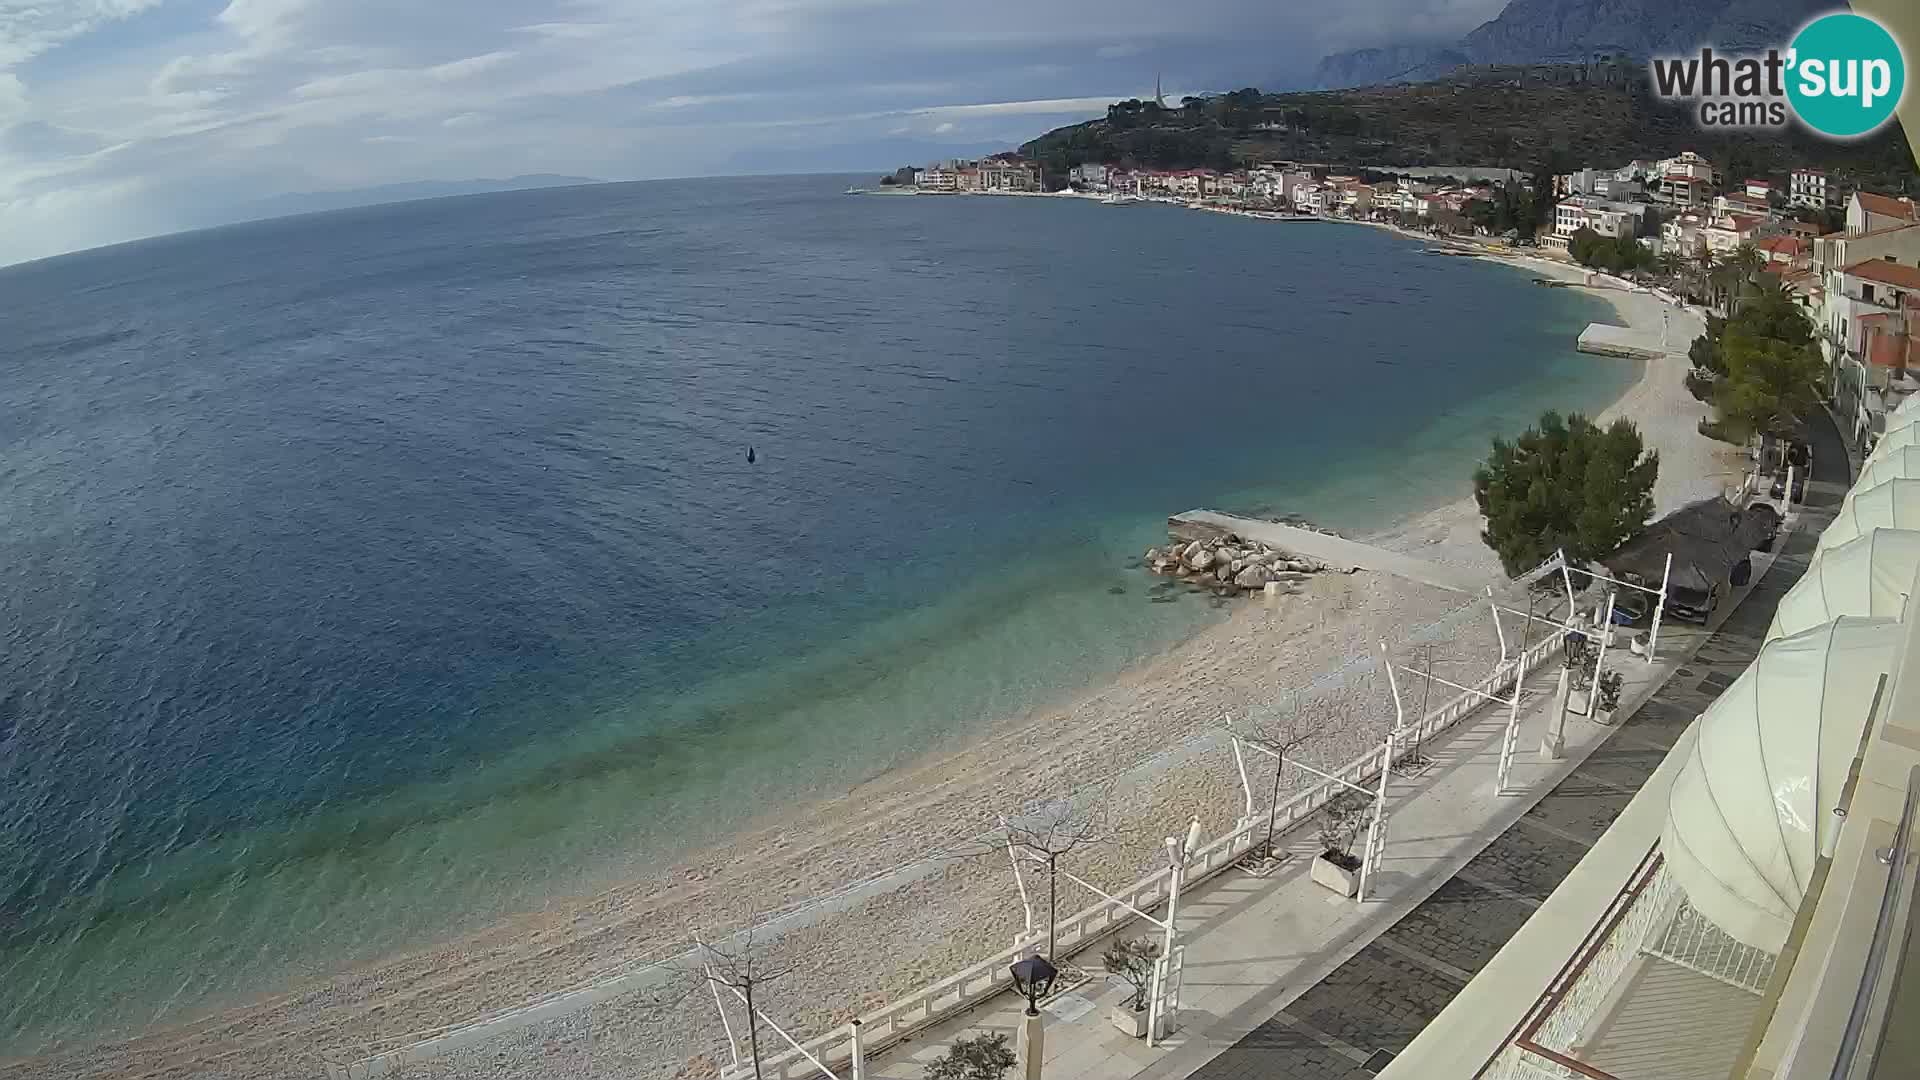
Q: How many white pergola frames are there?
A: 6